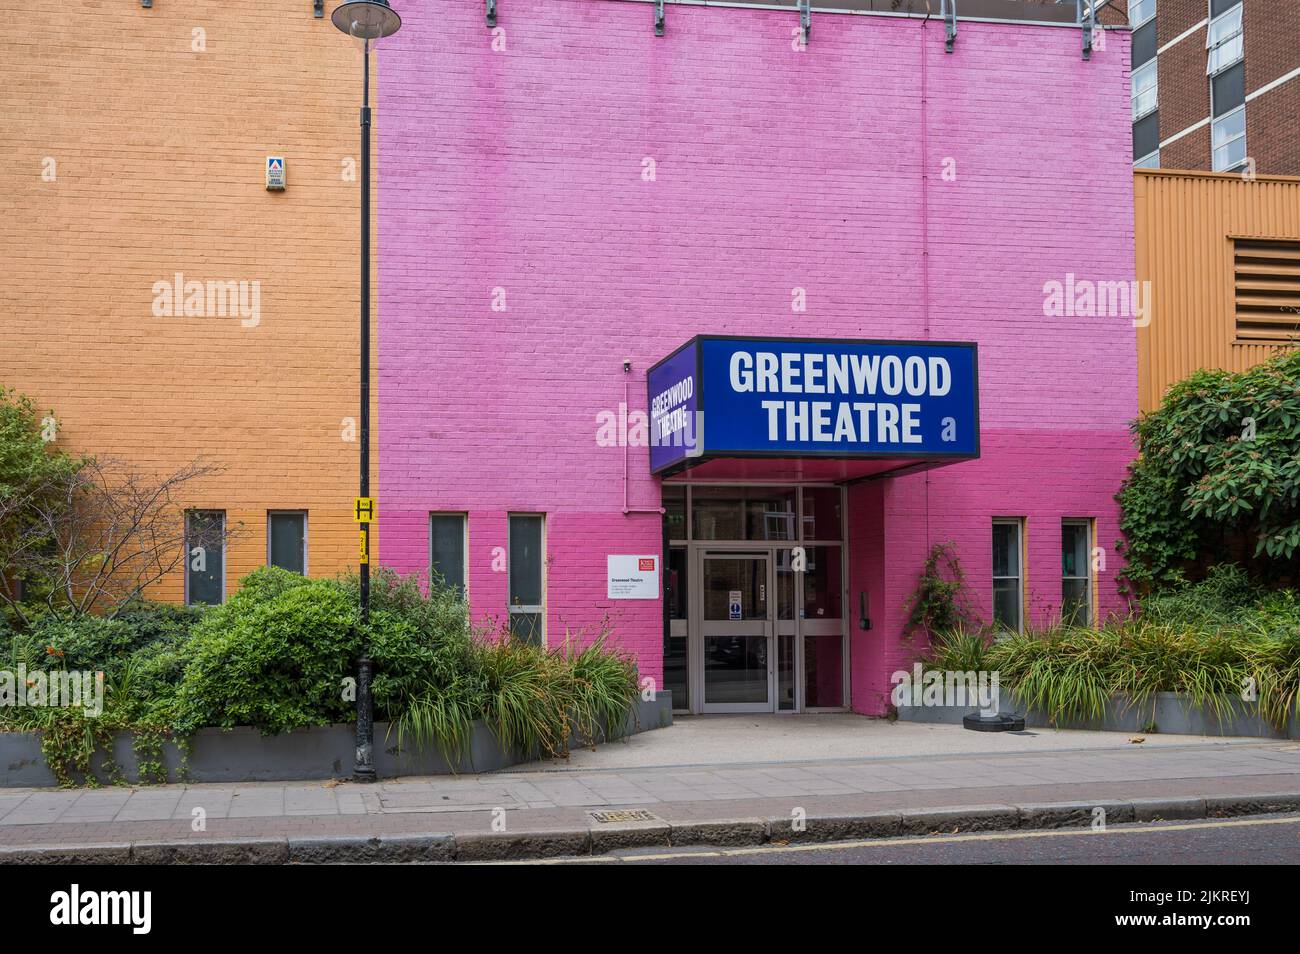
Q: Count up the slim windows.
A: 6